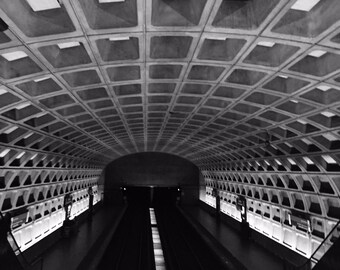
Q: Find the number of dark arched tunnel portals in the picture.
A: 1